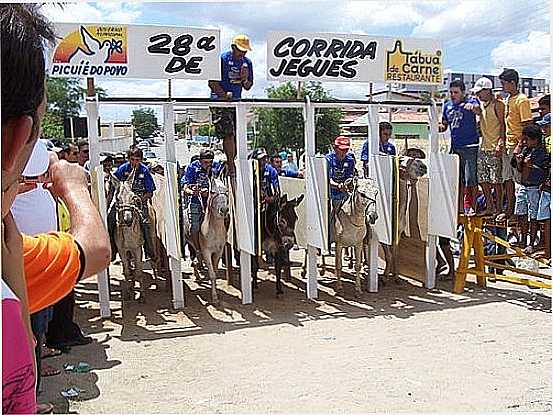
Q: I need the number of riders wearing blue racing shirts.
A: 5